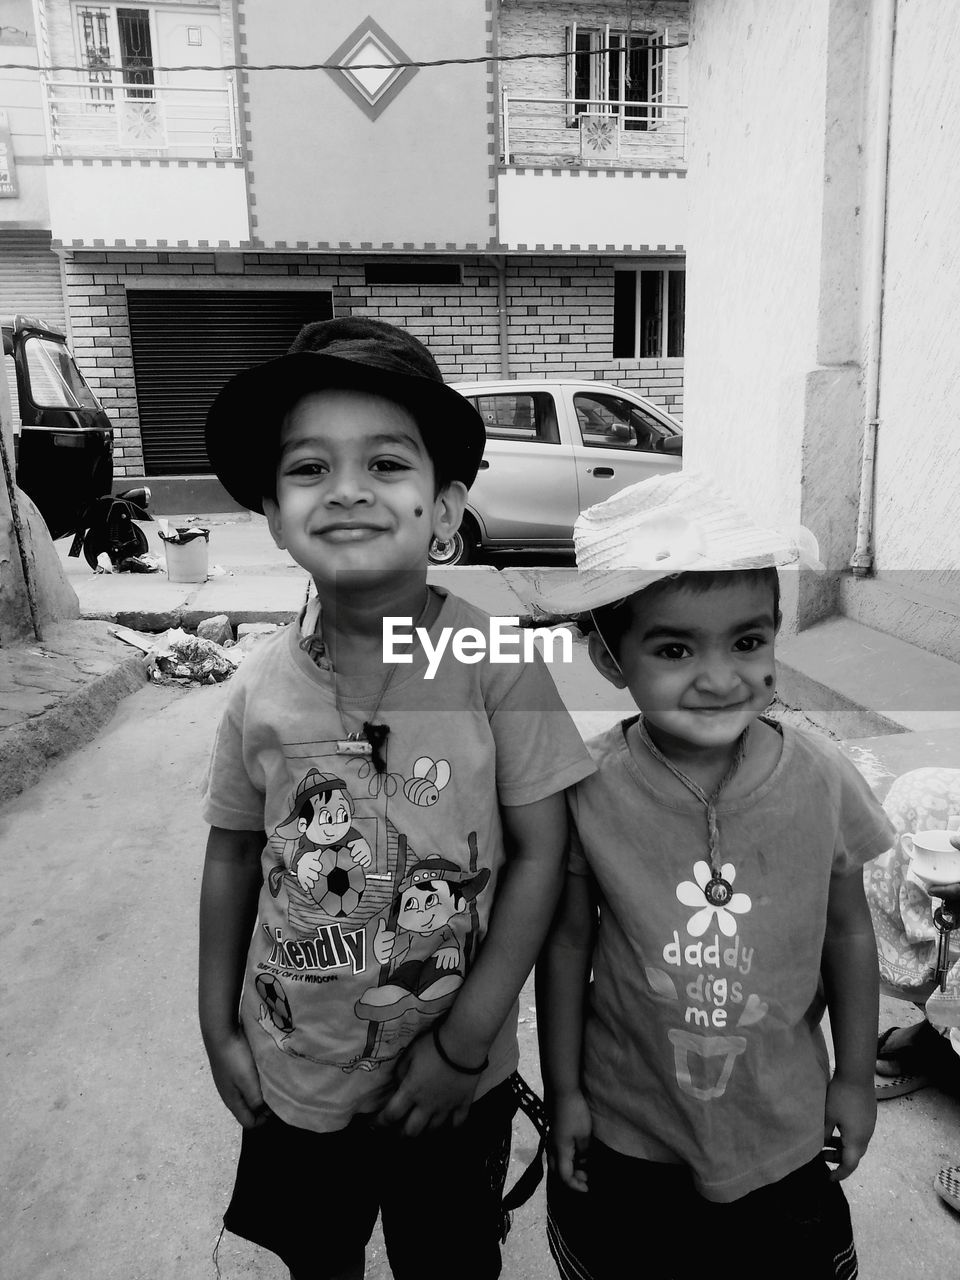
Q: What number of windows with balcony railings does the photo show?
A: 2